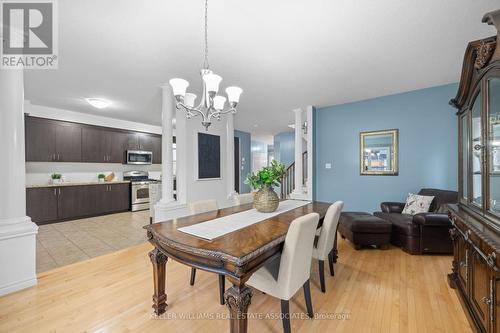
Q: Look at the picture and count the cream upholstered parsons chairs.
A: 4